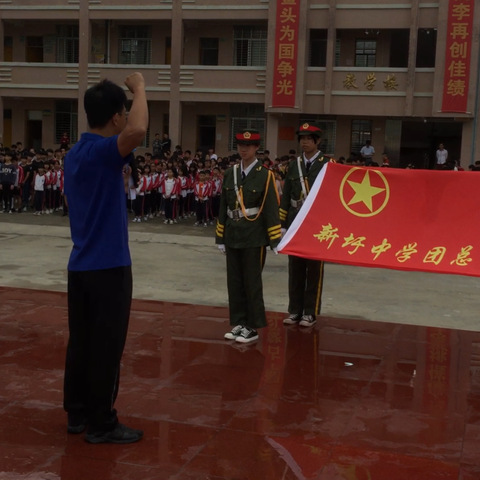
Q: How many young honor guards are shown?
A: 2